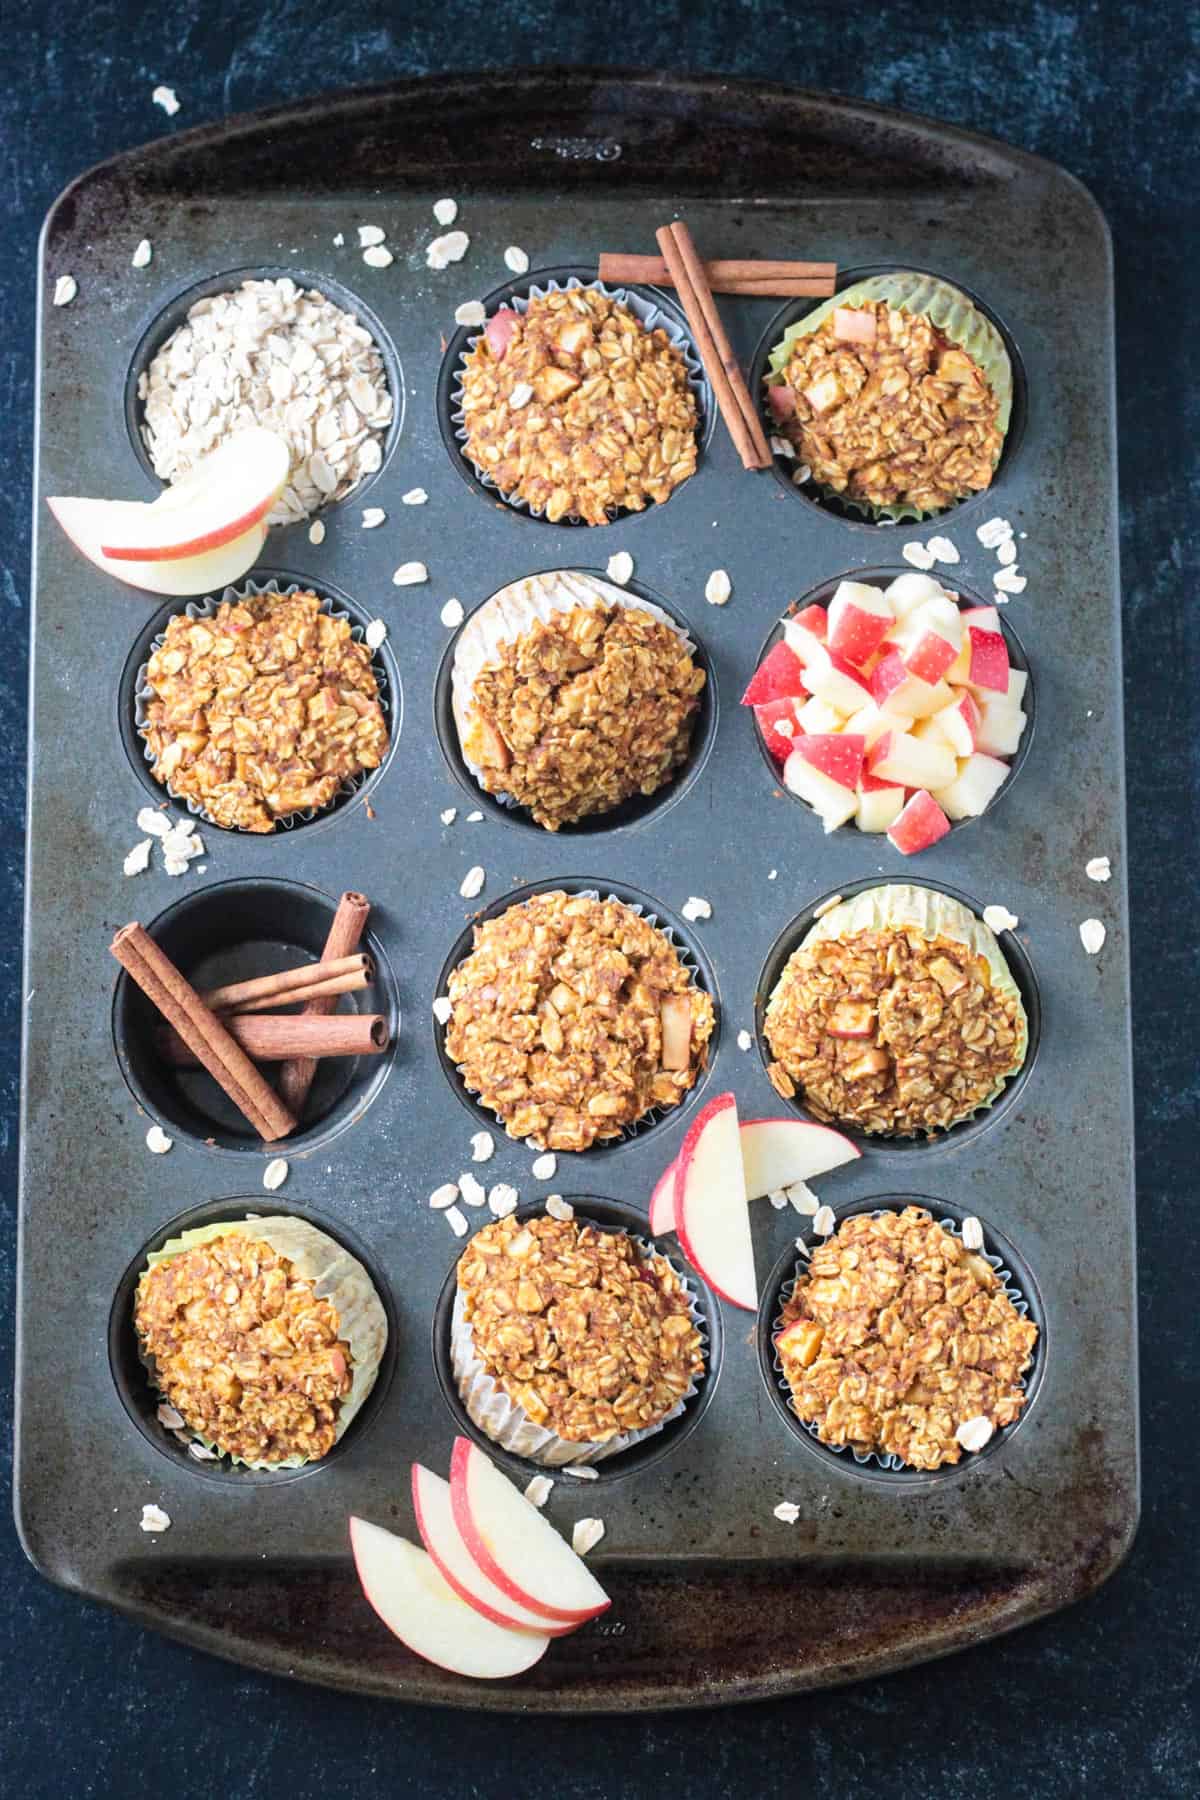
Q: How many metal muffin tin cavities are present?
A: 12